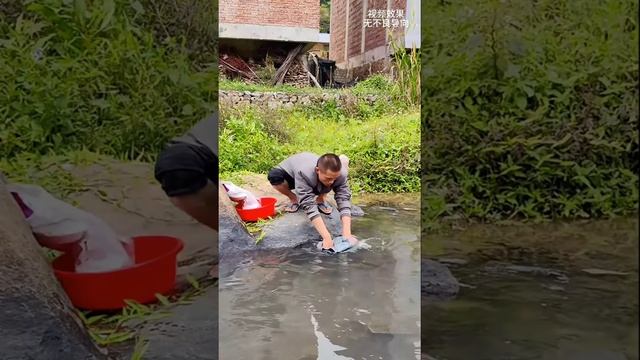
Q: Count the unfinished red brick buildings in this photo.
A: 2